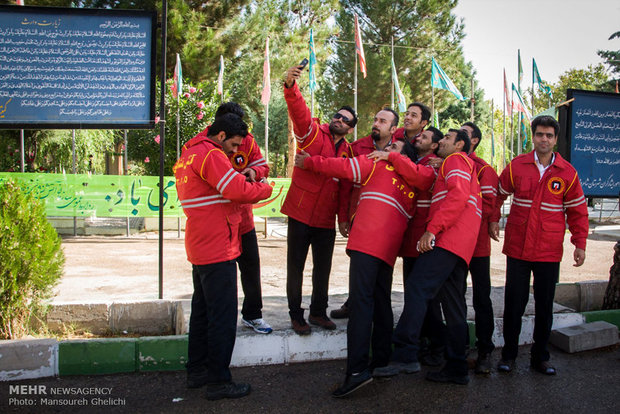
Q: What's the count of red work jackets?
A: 10